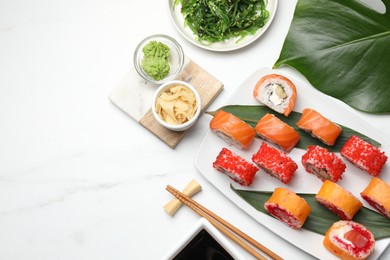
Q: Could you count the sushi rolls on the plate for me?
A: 12